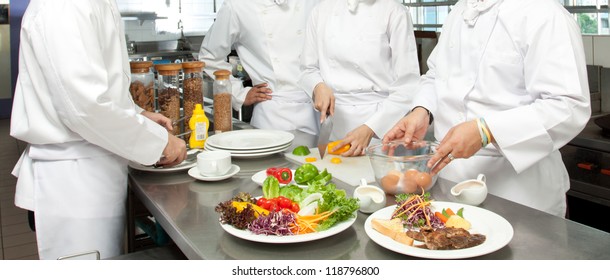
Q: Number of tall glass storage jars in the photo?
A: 4